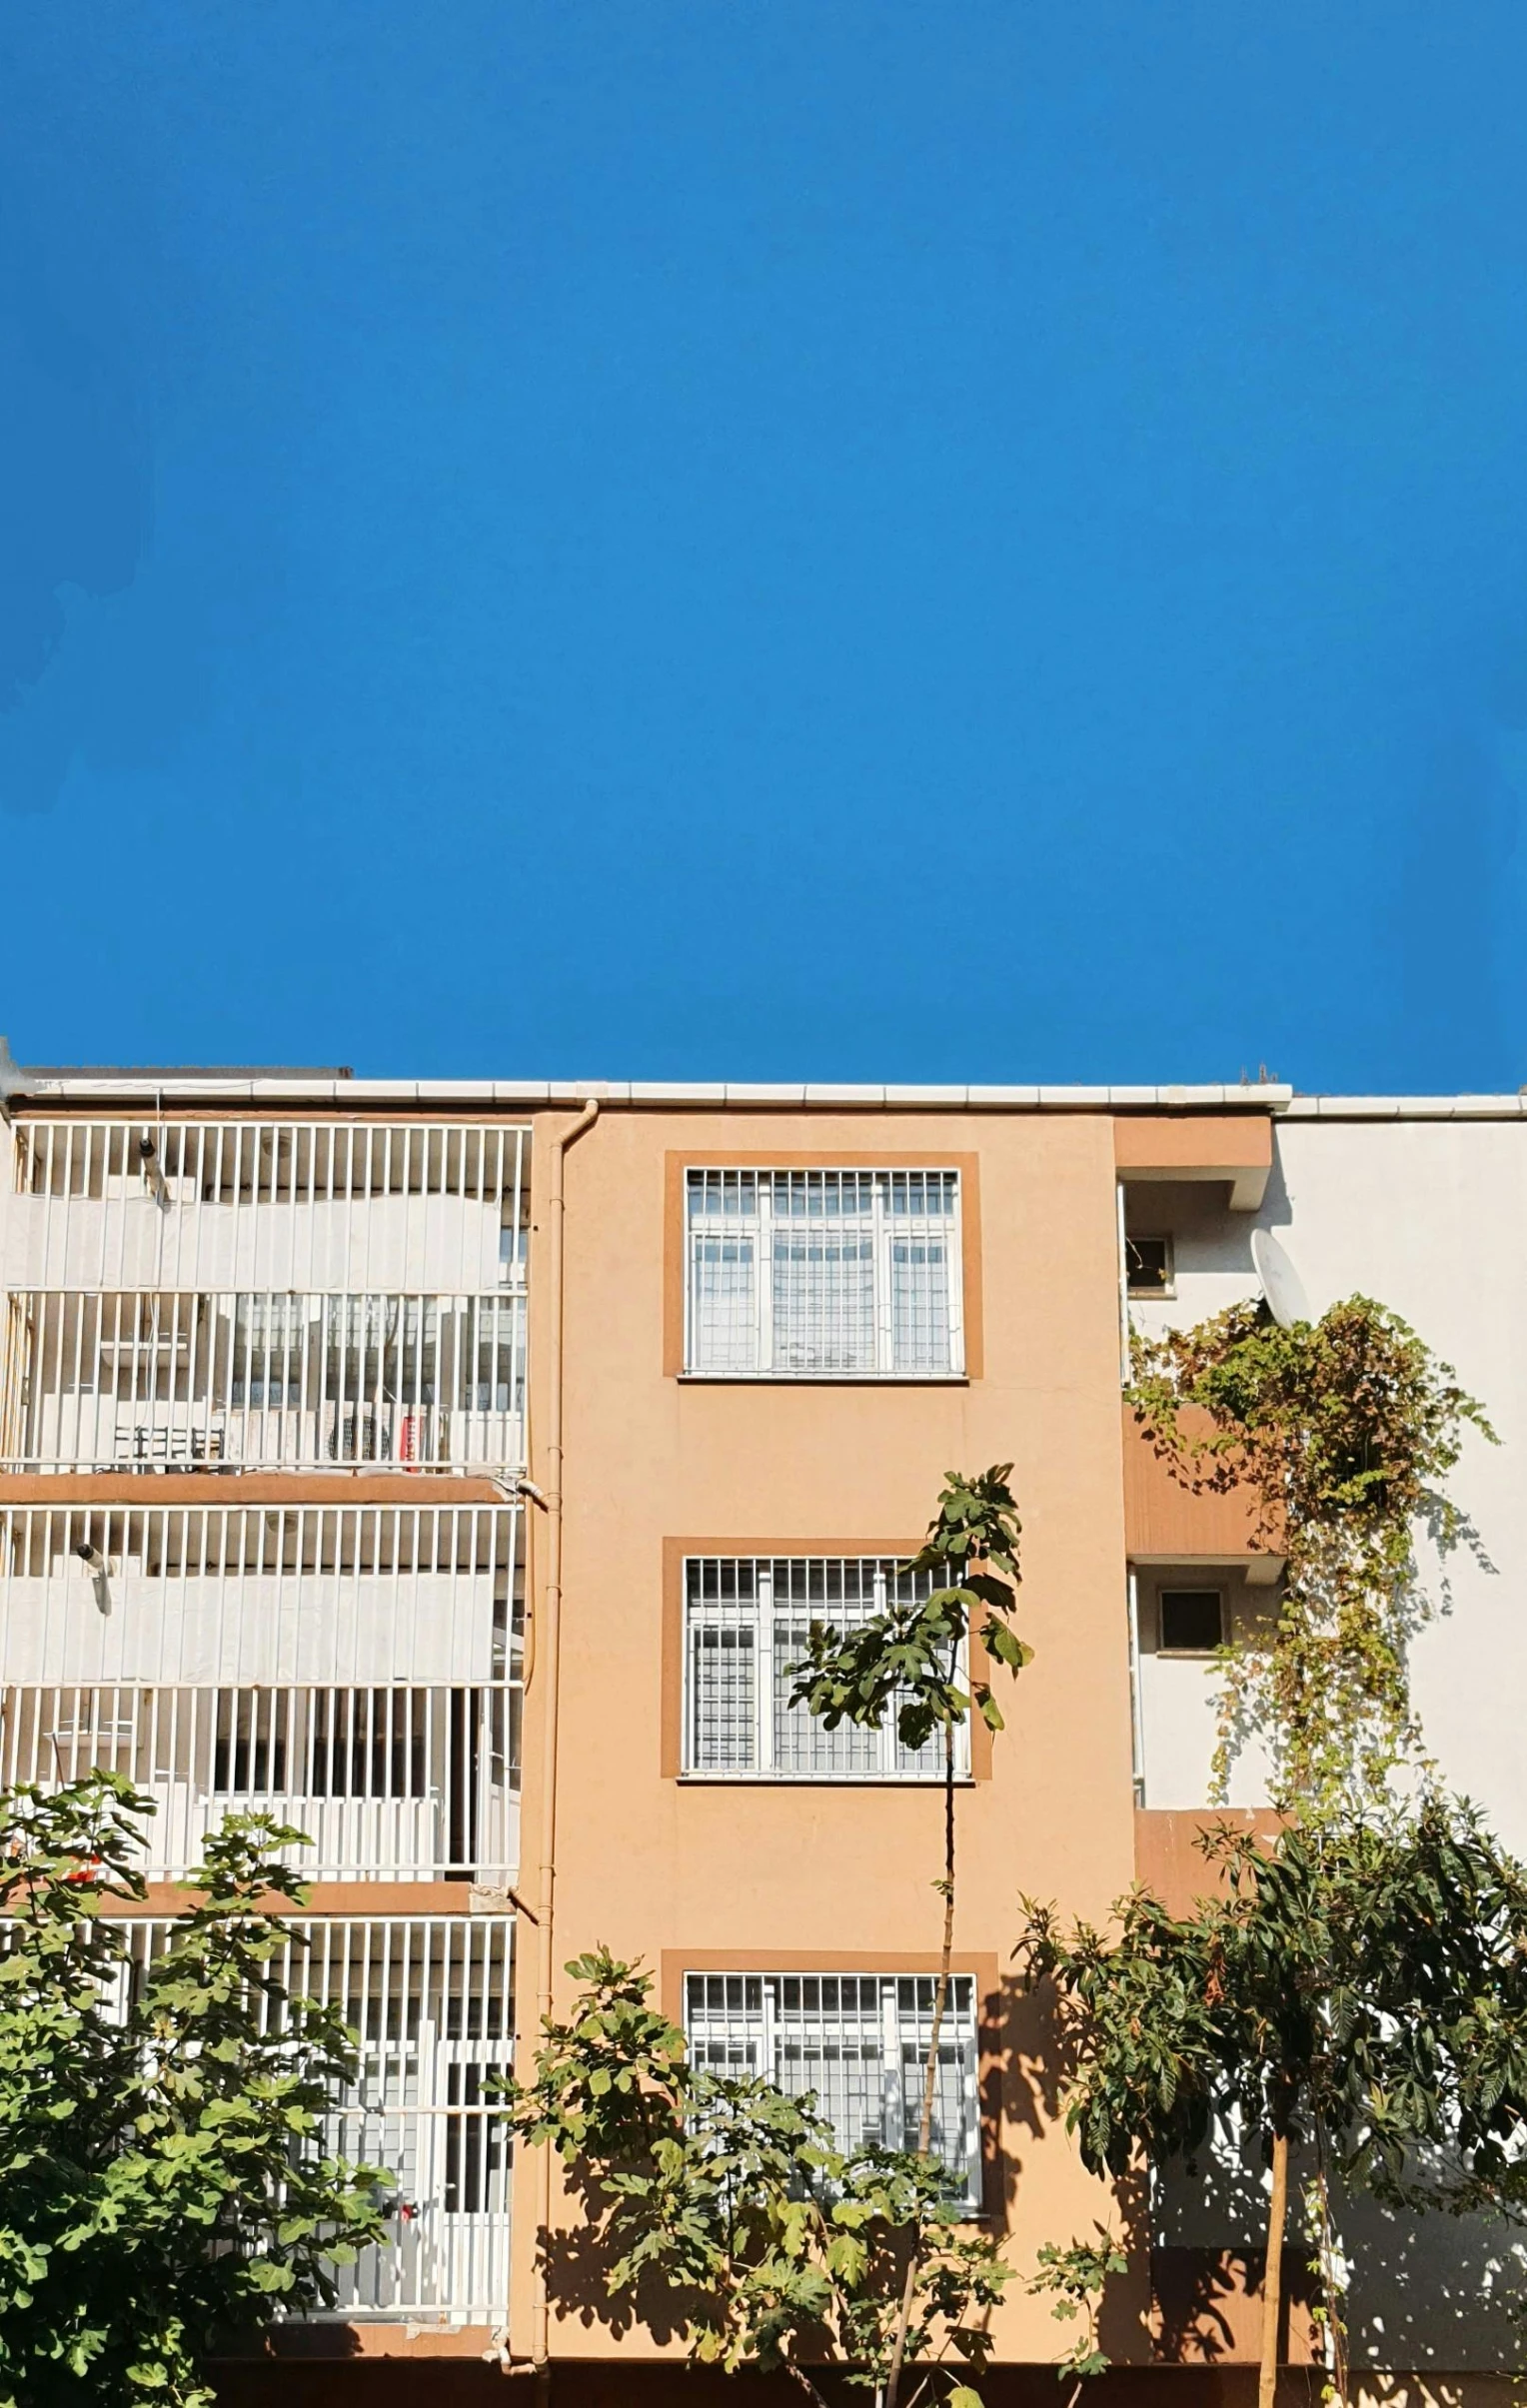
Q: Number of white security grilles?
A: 6